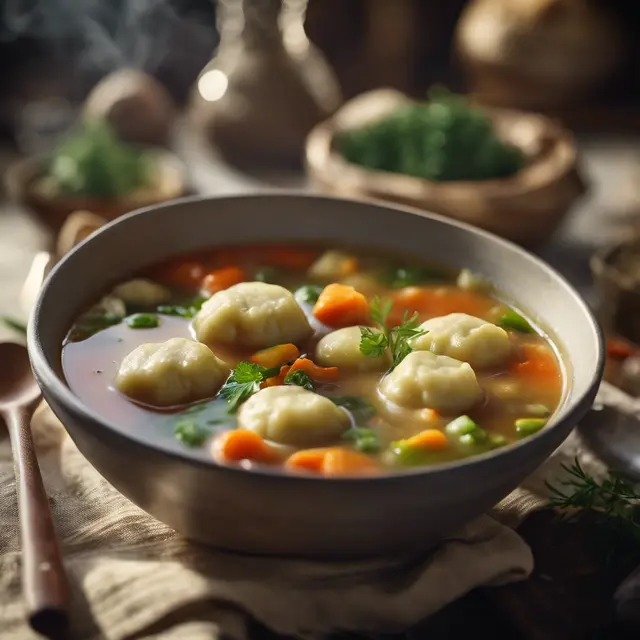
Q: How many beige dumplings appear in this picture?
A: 6